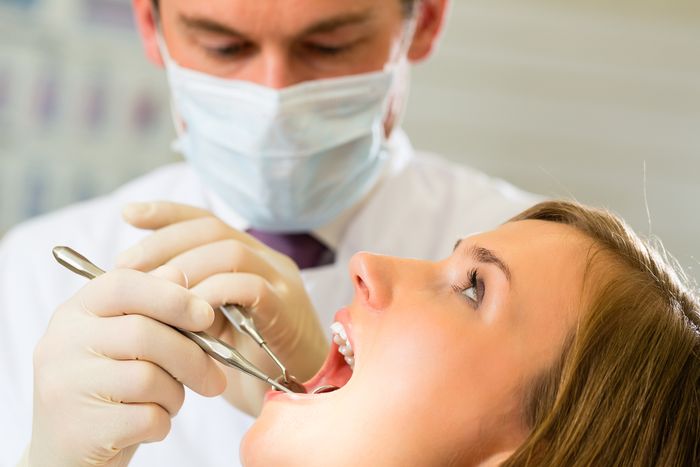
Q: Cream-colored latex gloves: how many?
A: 2